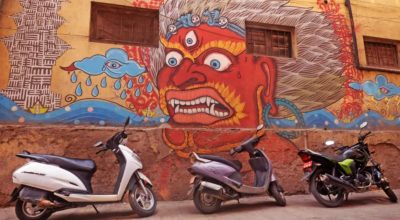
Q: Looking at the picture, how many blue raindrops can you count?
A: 11